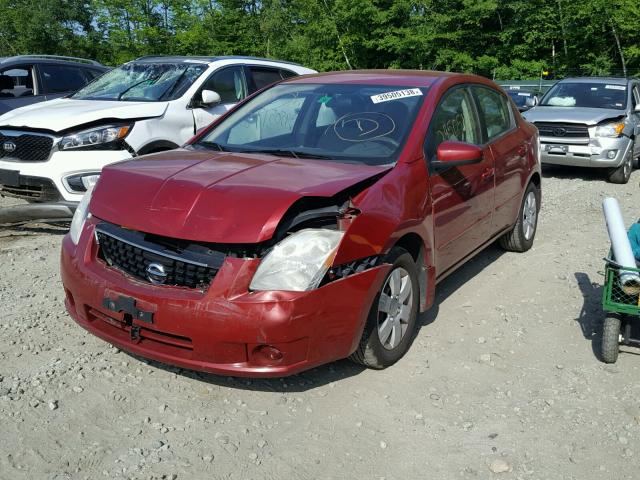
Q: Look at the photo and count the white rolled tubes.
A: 1